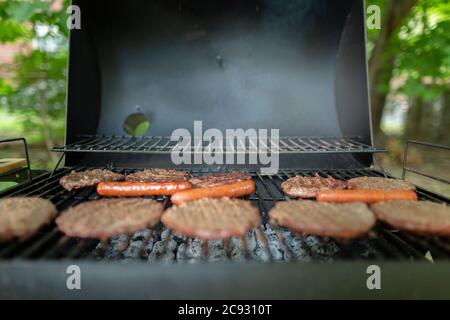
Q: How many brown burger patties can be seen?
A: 10